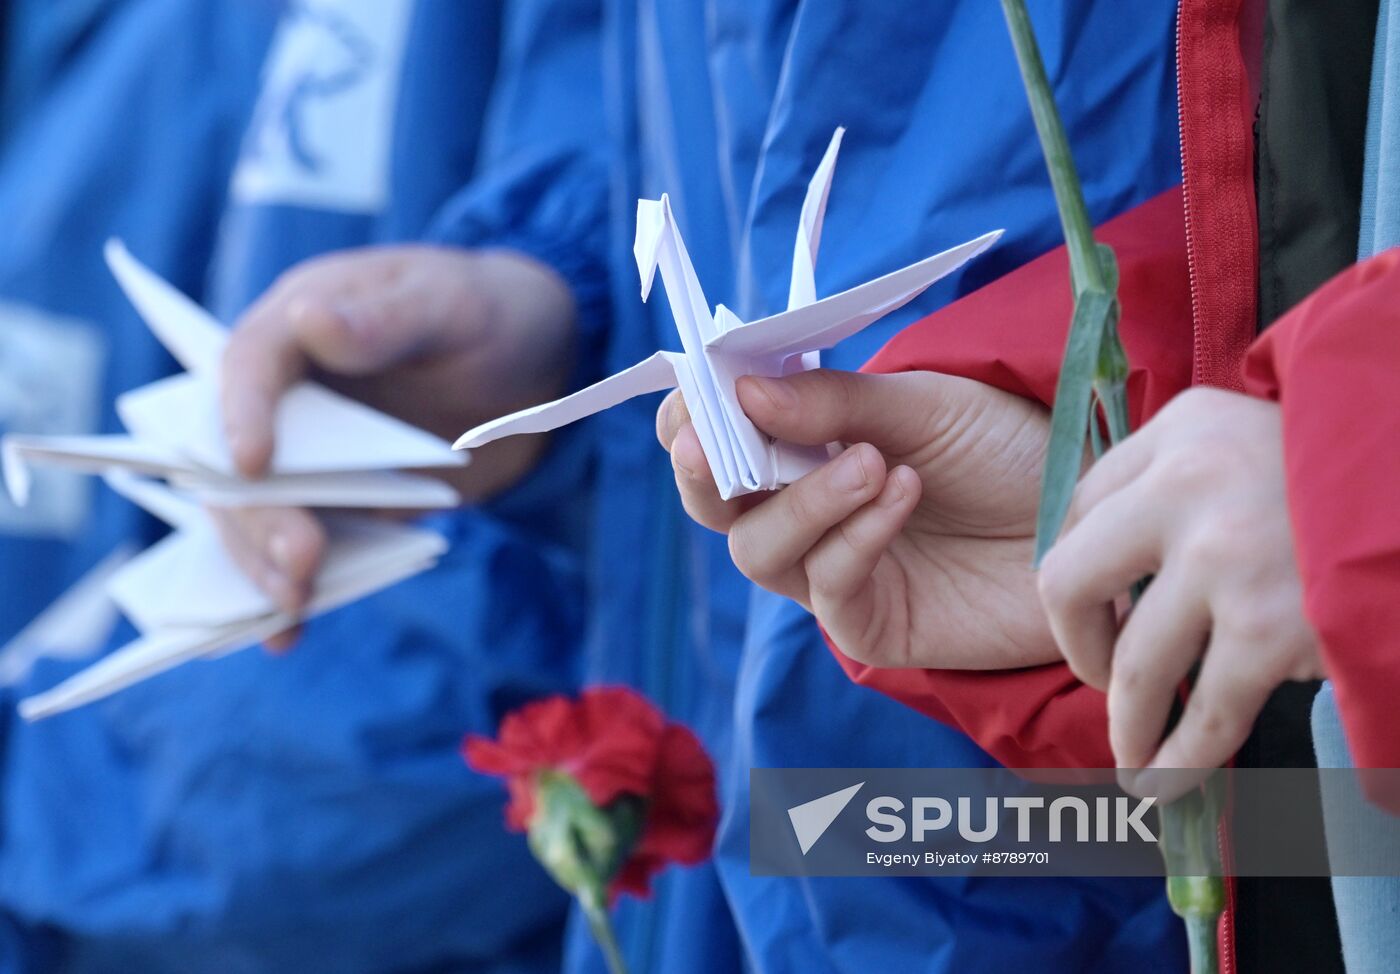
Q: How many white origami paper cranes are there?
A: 3